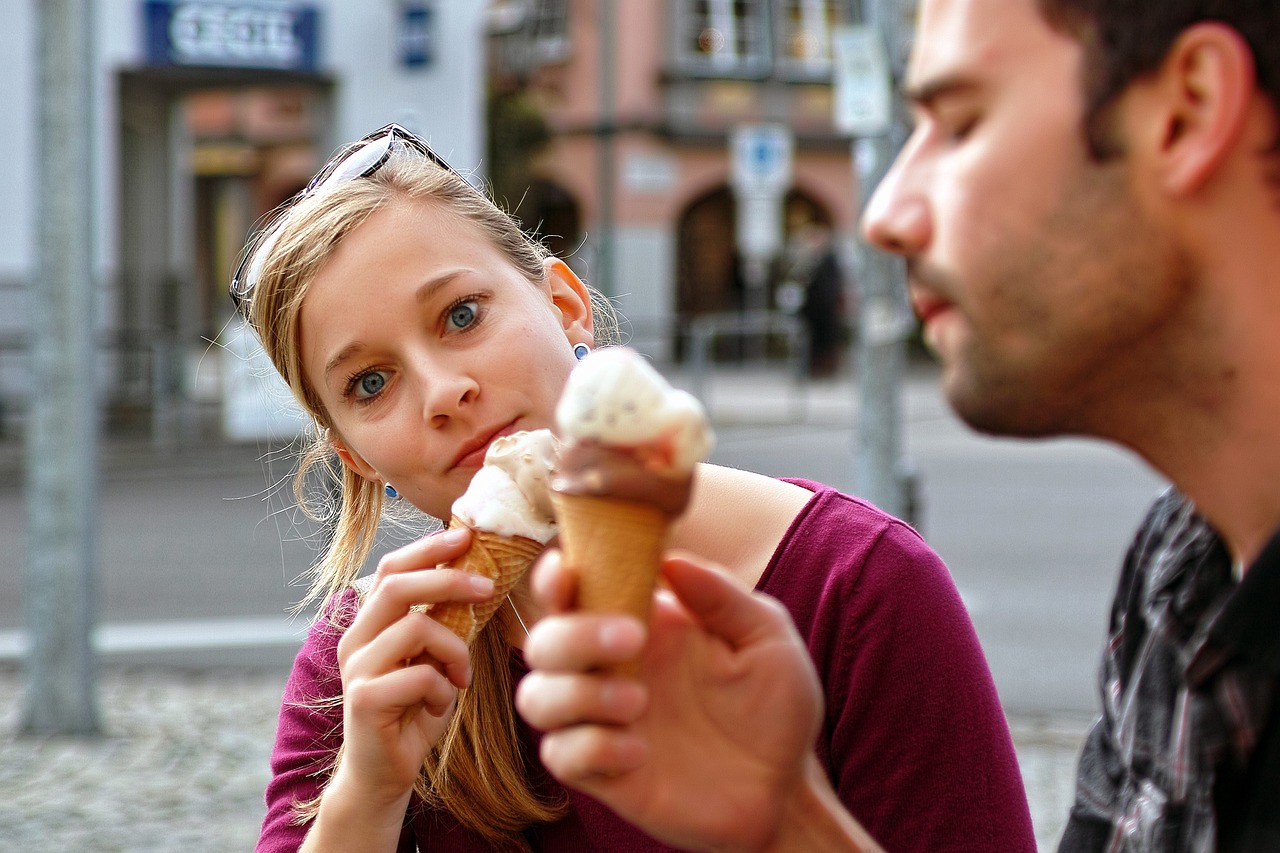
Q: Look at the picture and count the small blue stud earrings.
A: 2